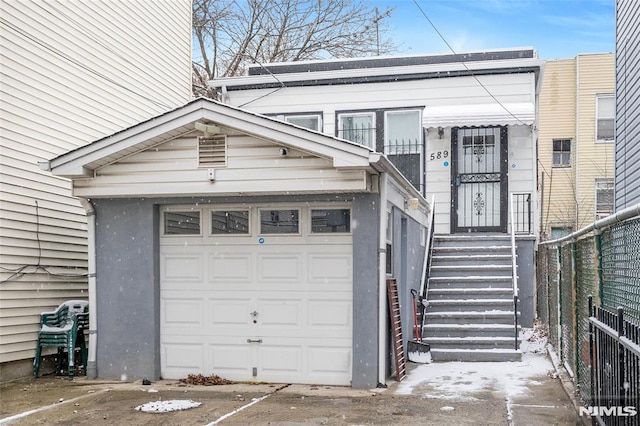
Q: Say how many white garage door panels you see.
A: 12